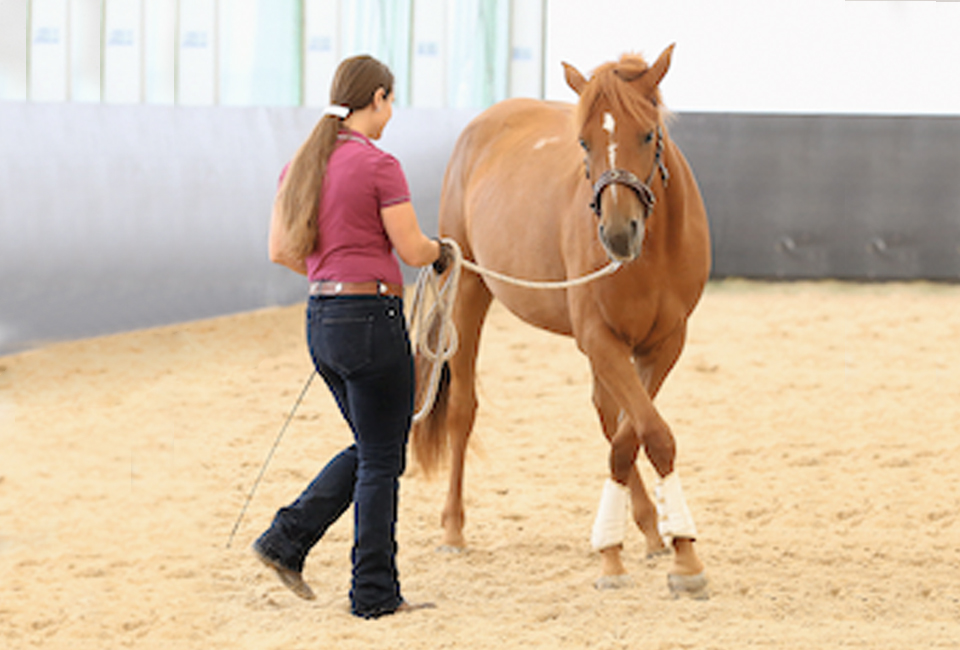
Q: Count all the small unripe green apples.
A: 0